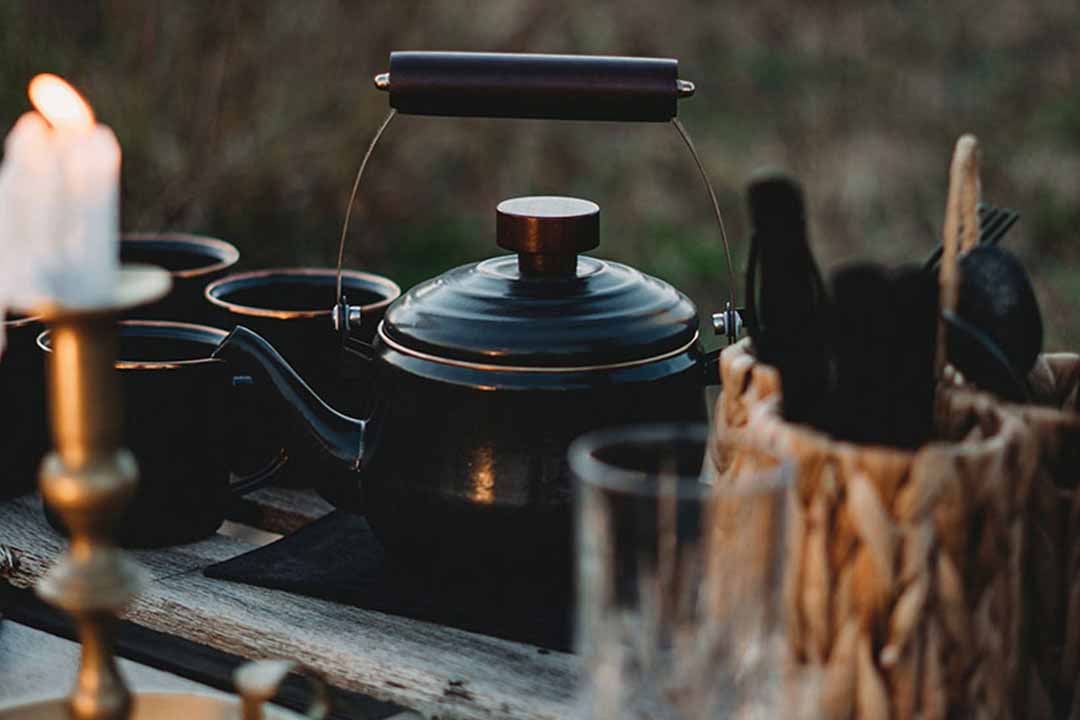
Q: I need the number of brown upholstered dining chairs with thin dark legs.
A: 0